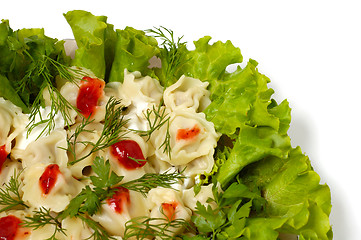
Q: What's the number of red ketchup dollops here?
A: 8